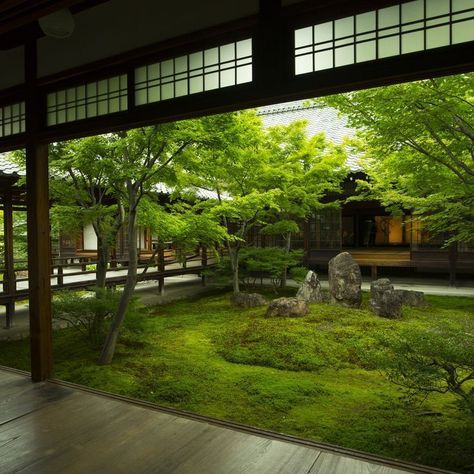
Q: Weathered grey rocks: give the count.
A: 6